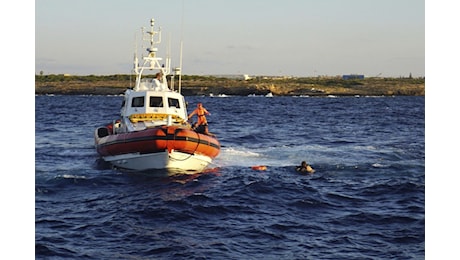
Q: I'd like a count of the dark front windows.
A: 3